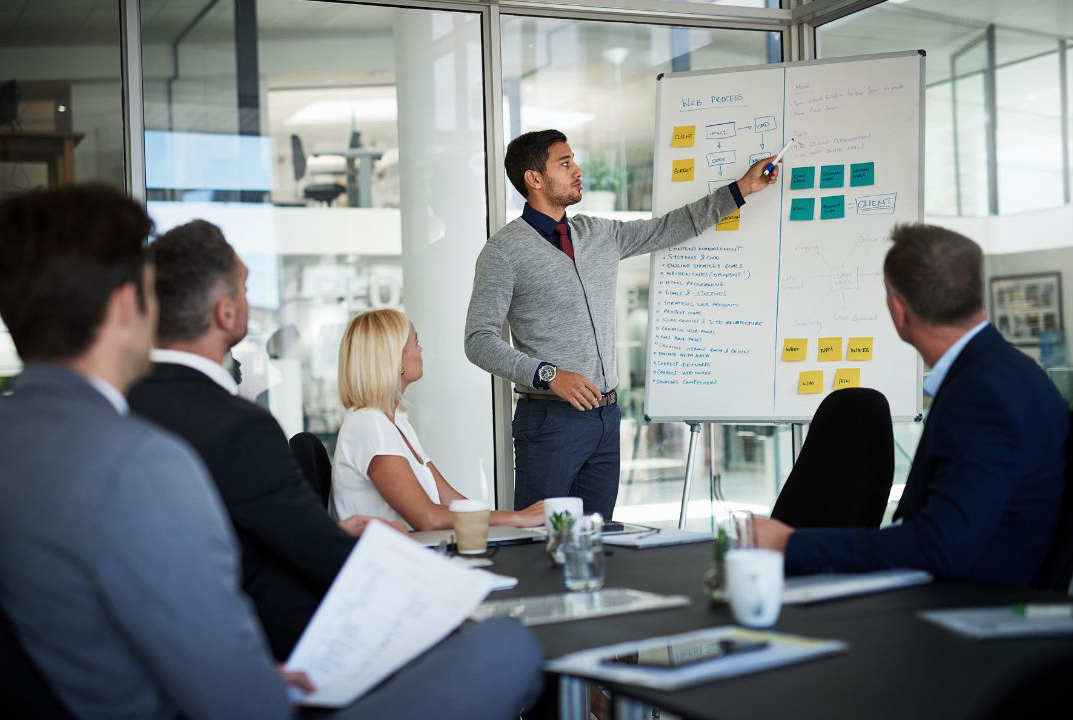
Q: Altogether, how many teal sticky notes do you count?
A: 5